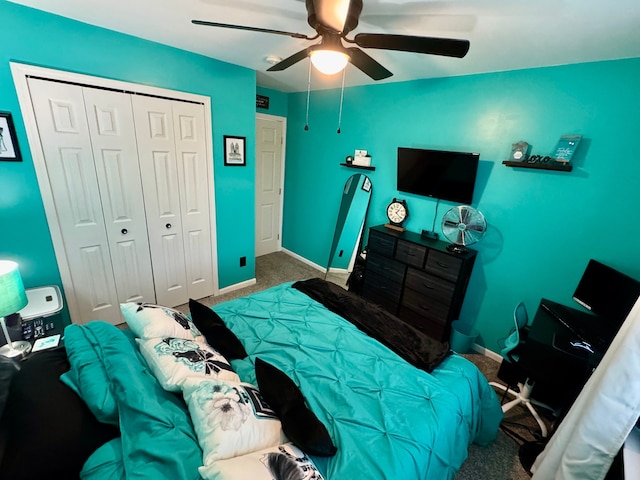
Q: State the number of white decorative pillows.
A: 4